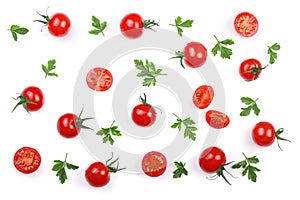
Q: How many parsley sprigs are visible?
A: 13